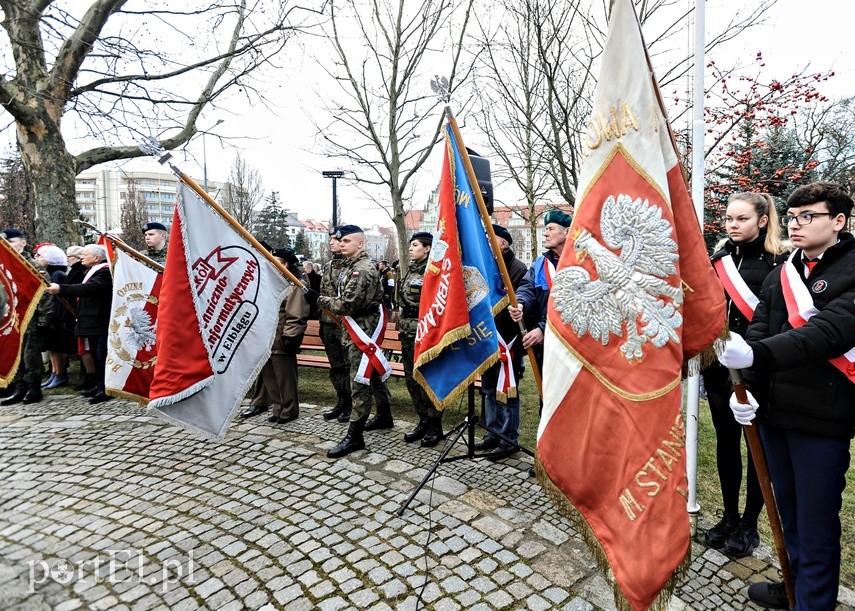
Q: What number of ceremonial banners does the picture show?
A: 5